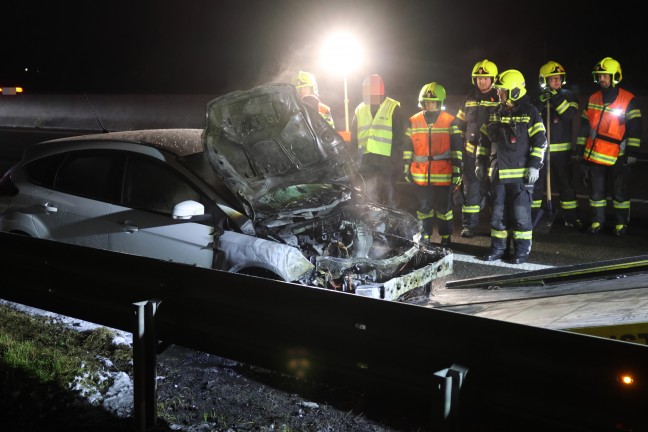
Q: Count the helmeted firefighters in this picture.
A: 6